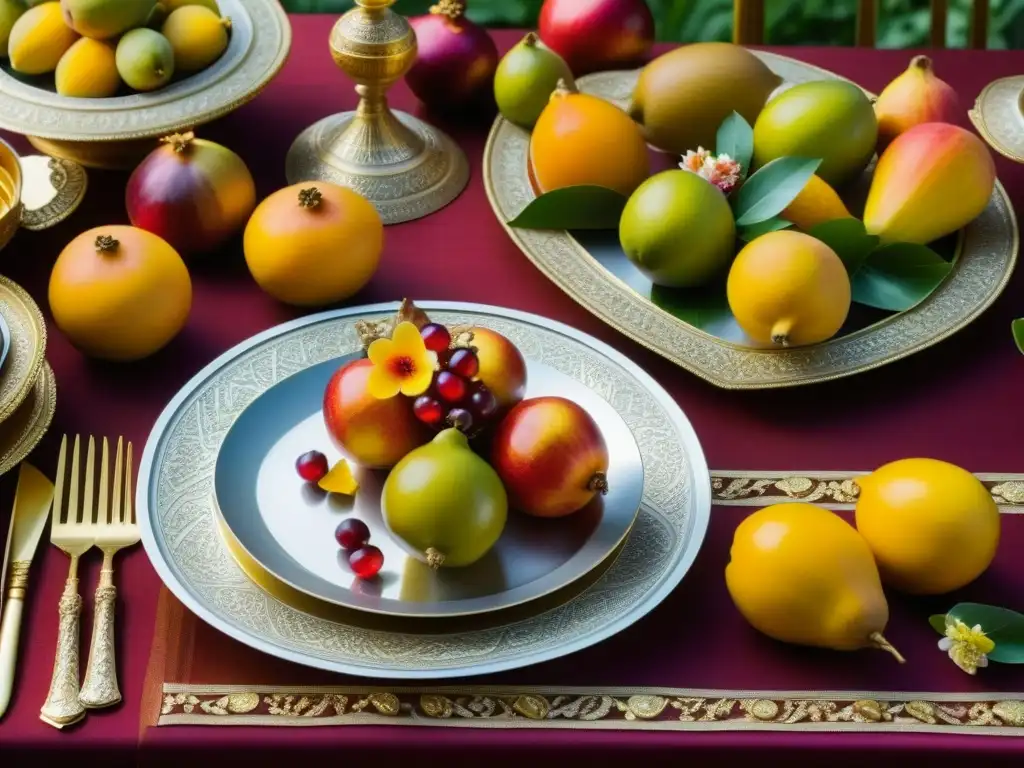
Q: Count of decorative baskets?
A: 0